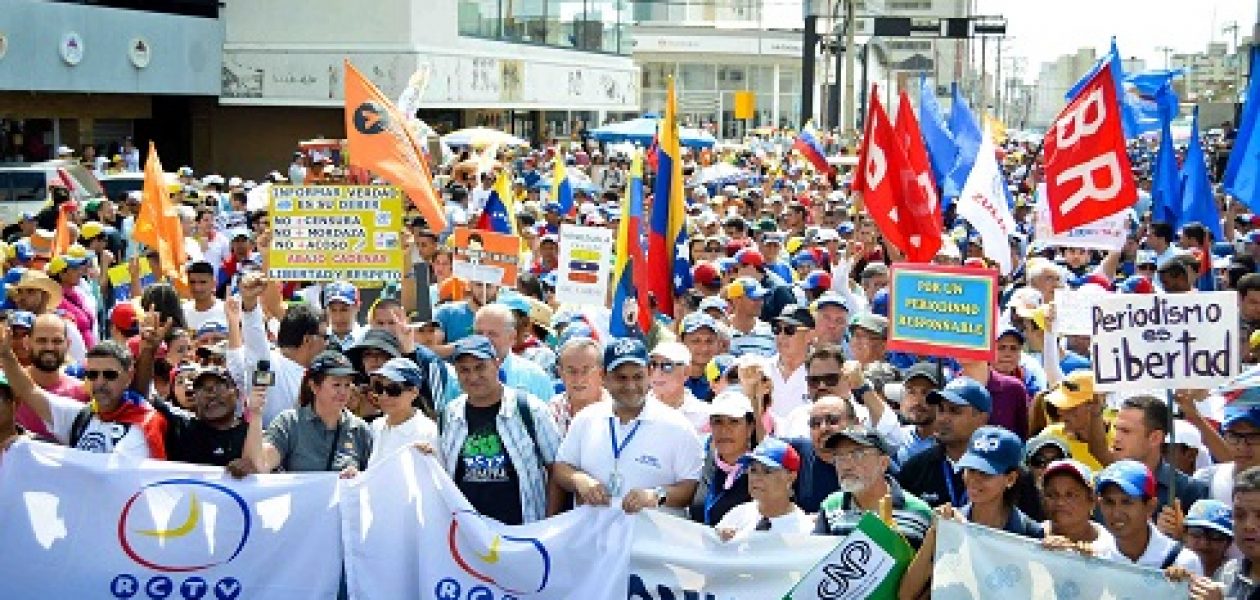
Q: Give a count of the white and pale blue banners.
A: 4